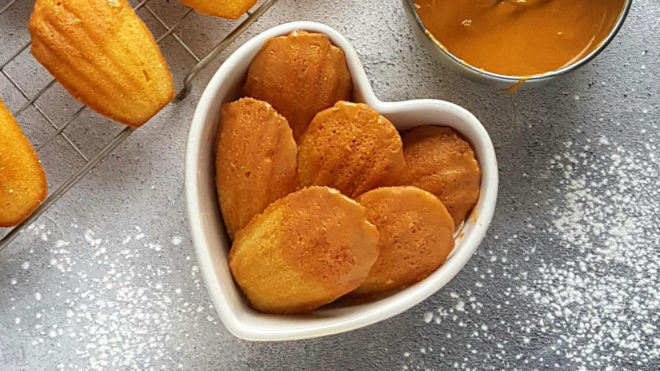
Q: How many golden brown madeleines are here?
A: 9